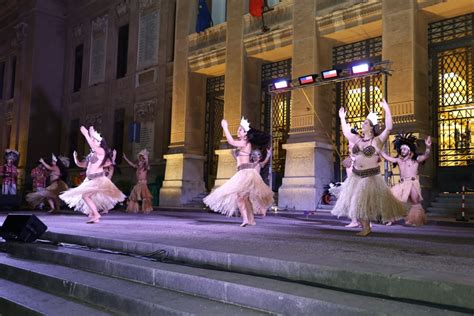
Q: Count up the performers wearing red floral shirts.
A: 2